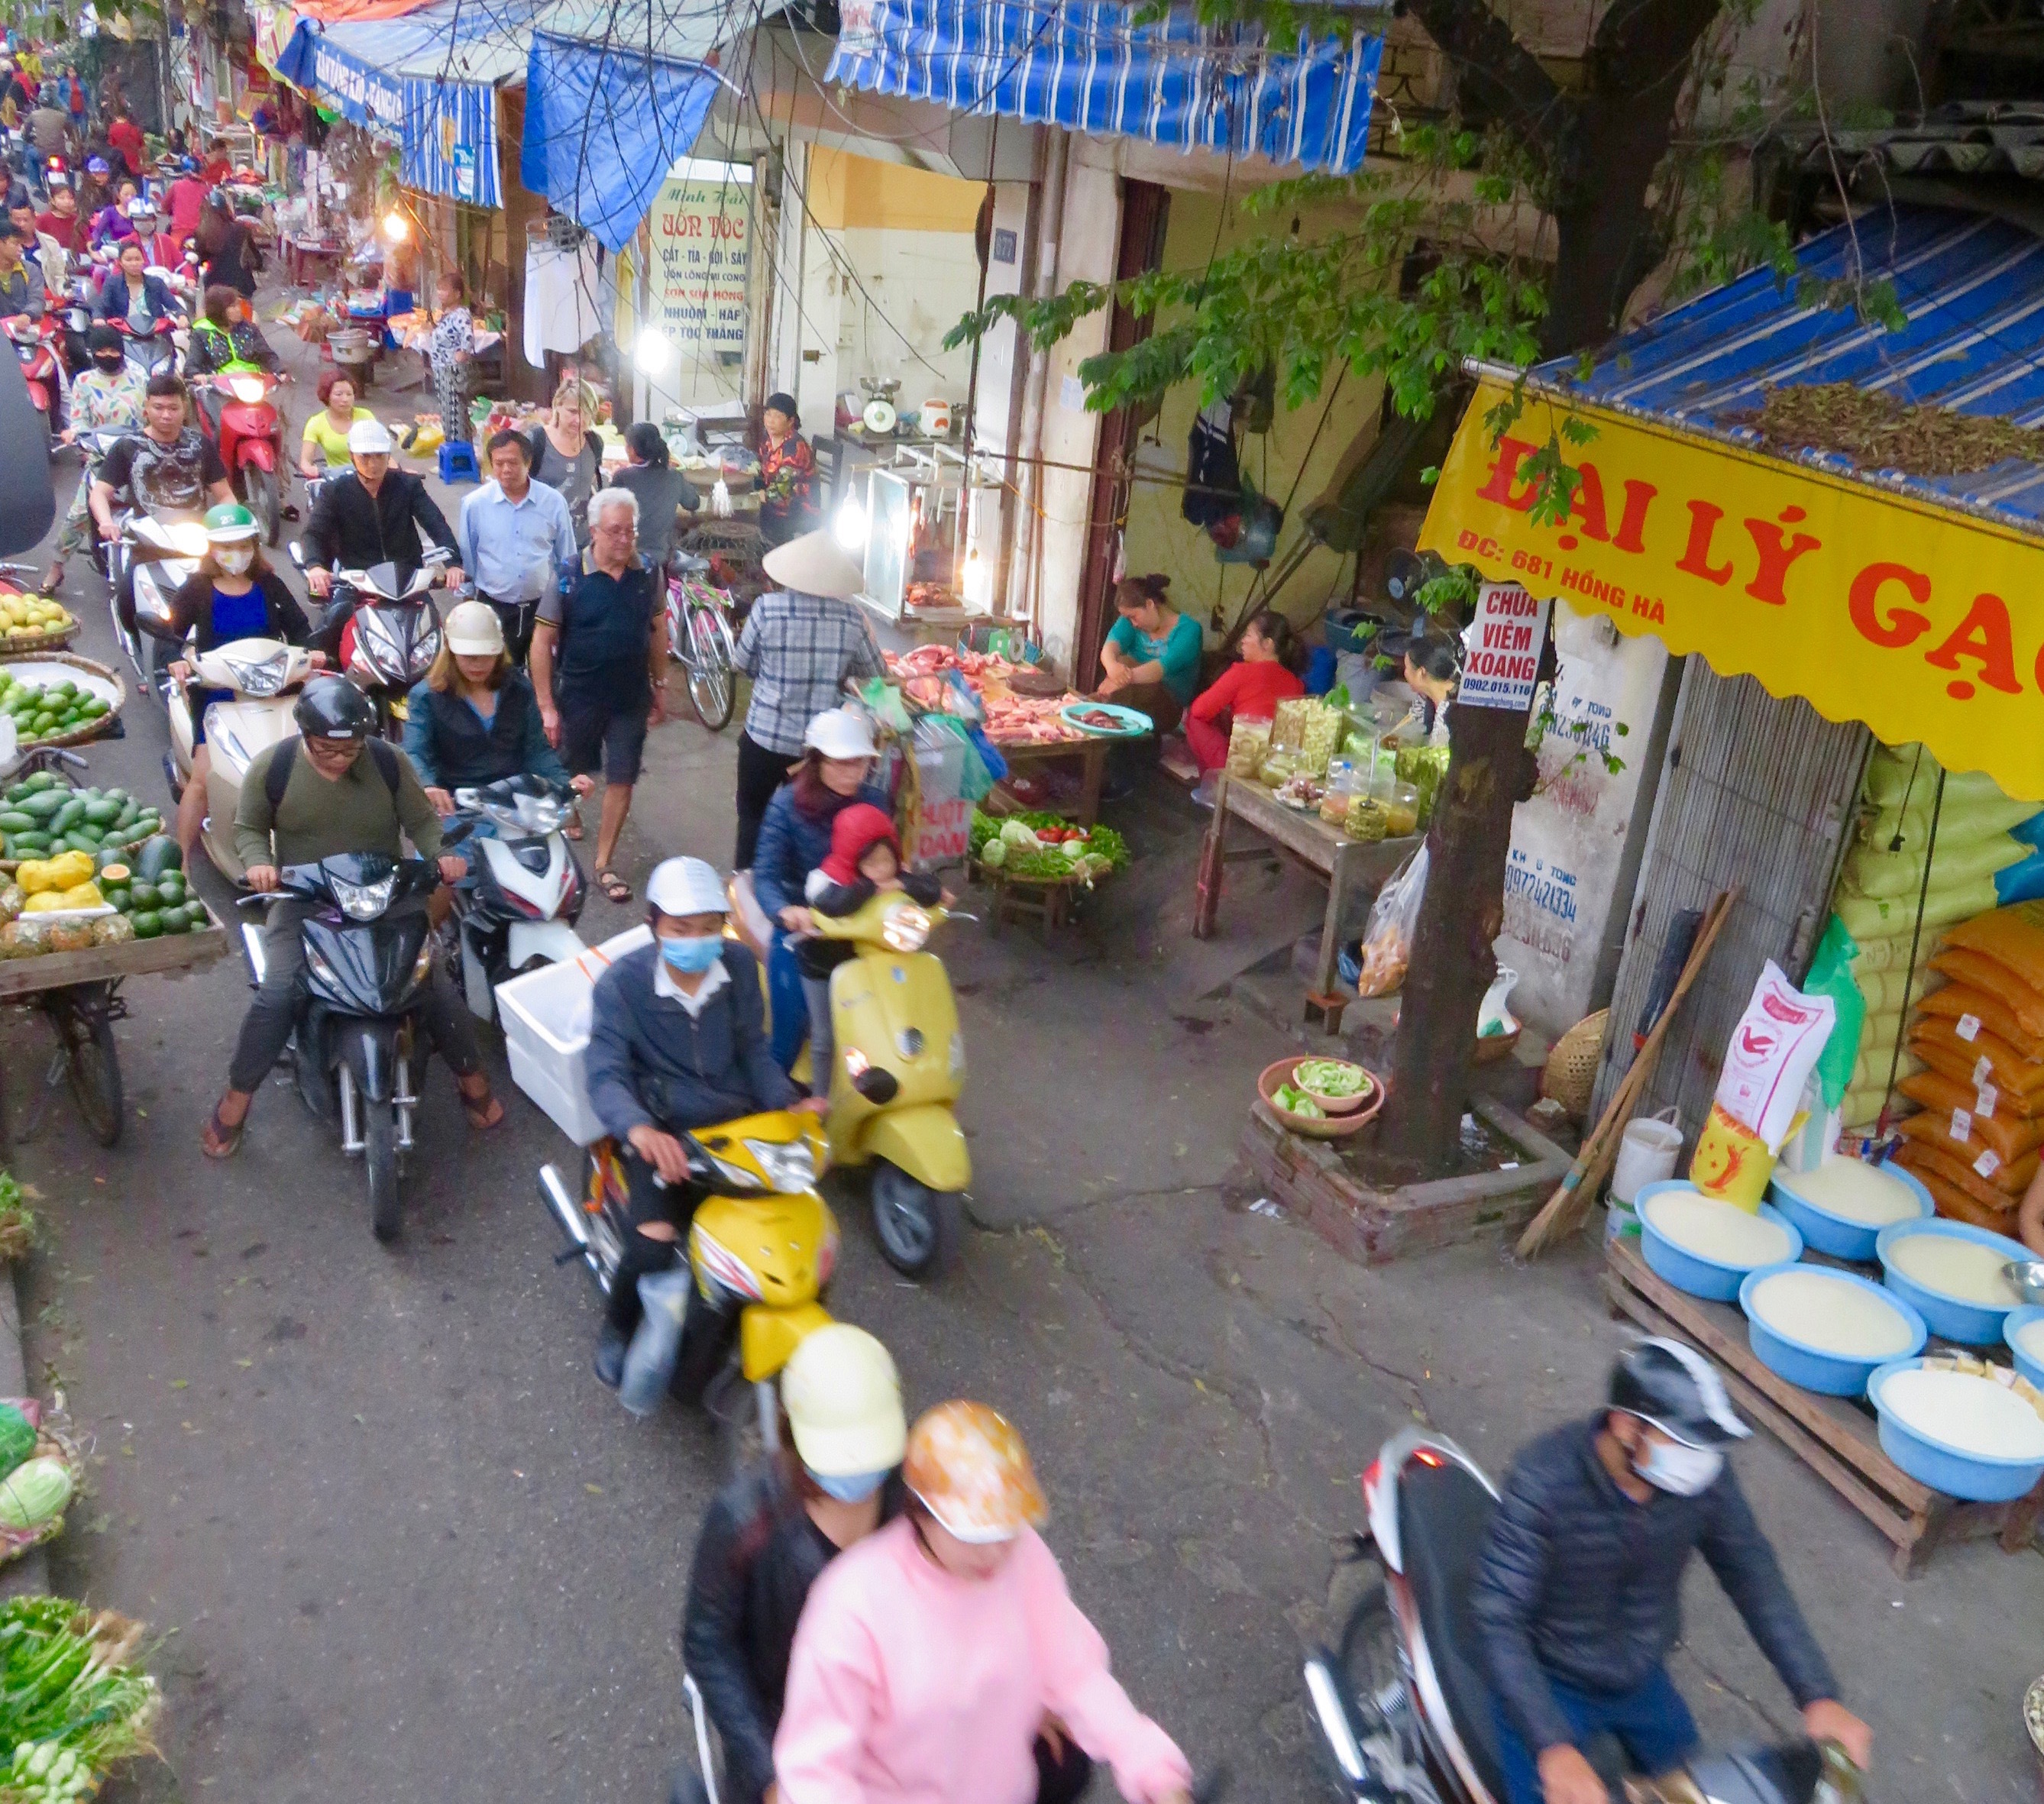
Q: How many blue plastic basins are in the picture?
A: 6